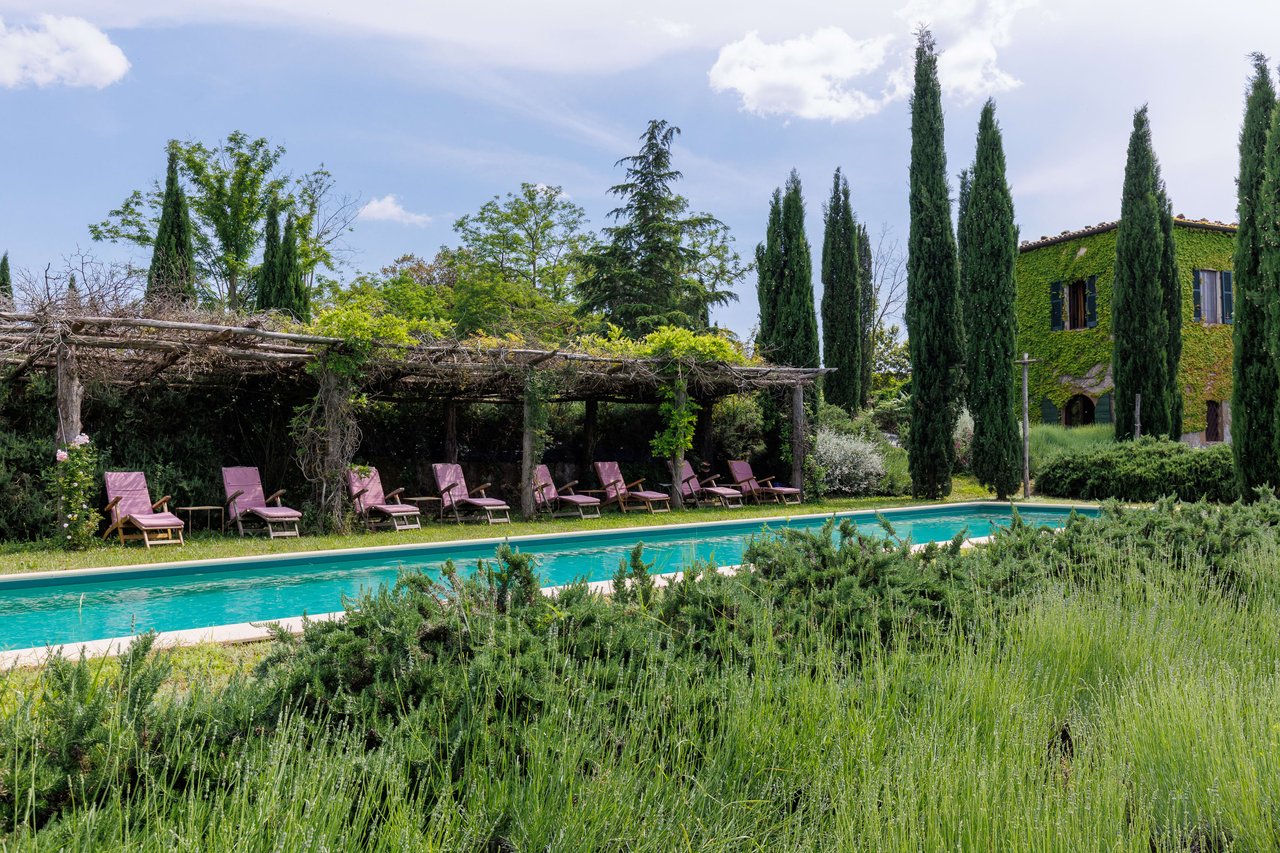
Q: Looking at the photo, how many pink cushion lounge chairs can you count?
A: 8